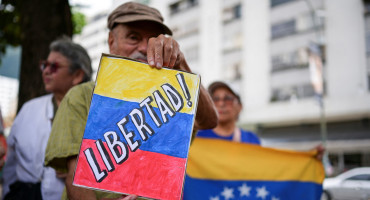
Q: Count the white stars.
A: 5